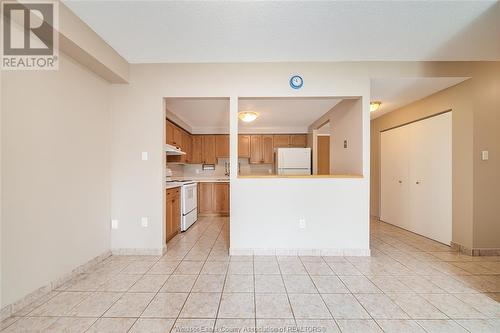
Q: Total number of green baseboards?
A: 0